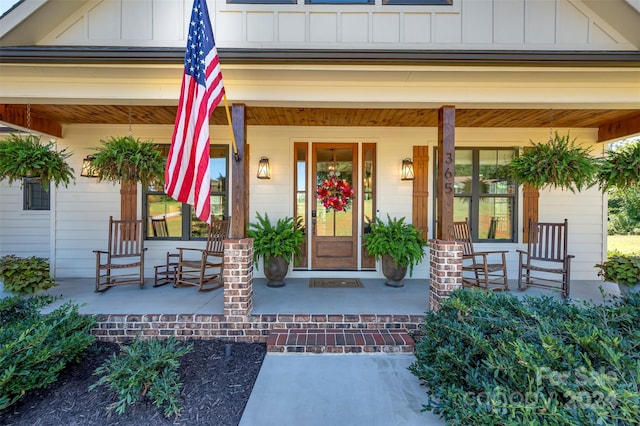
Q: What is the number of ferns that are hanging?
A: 4